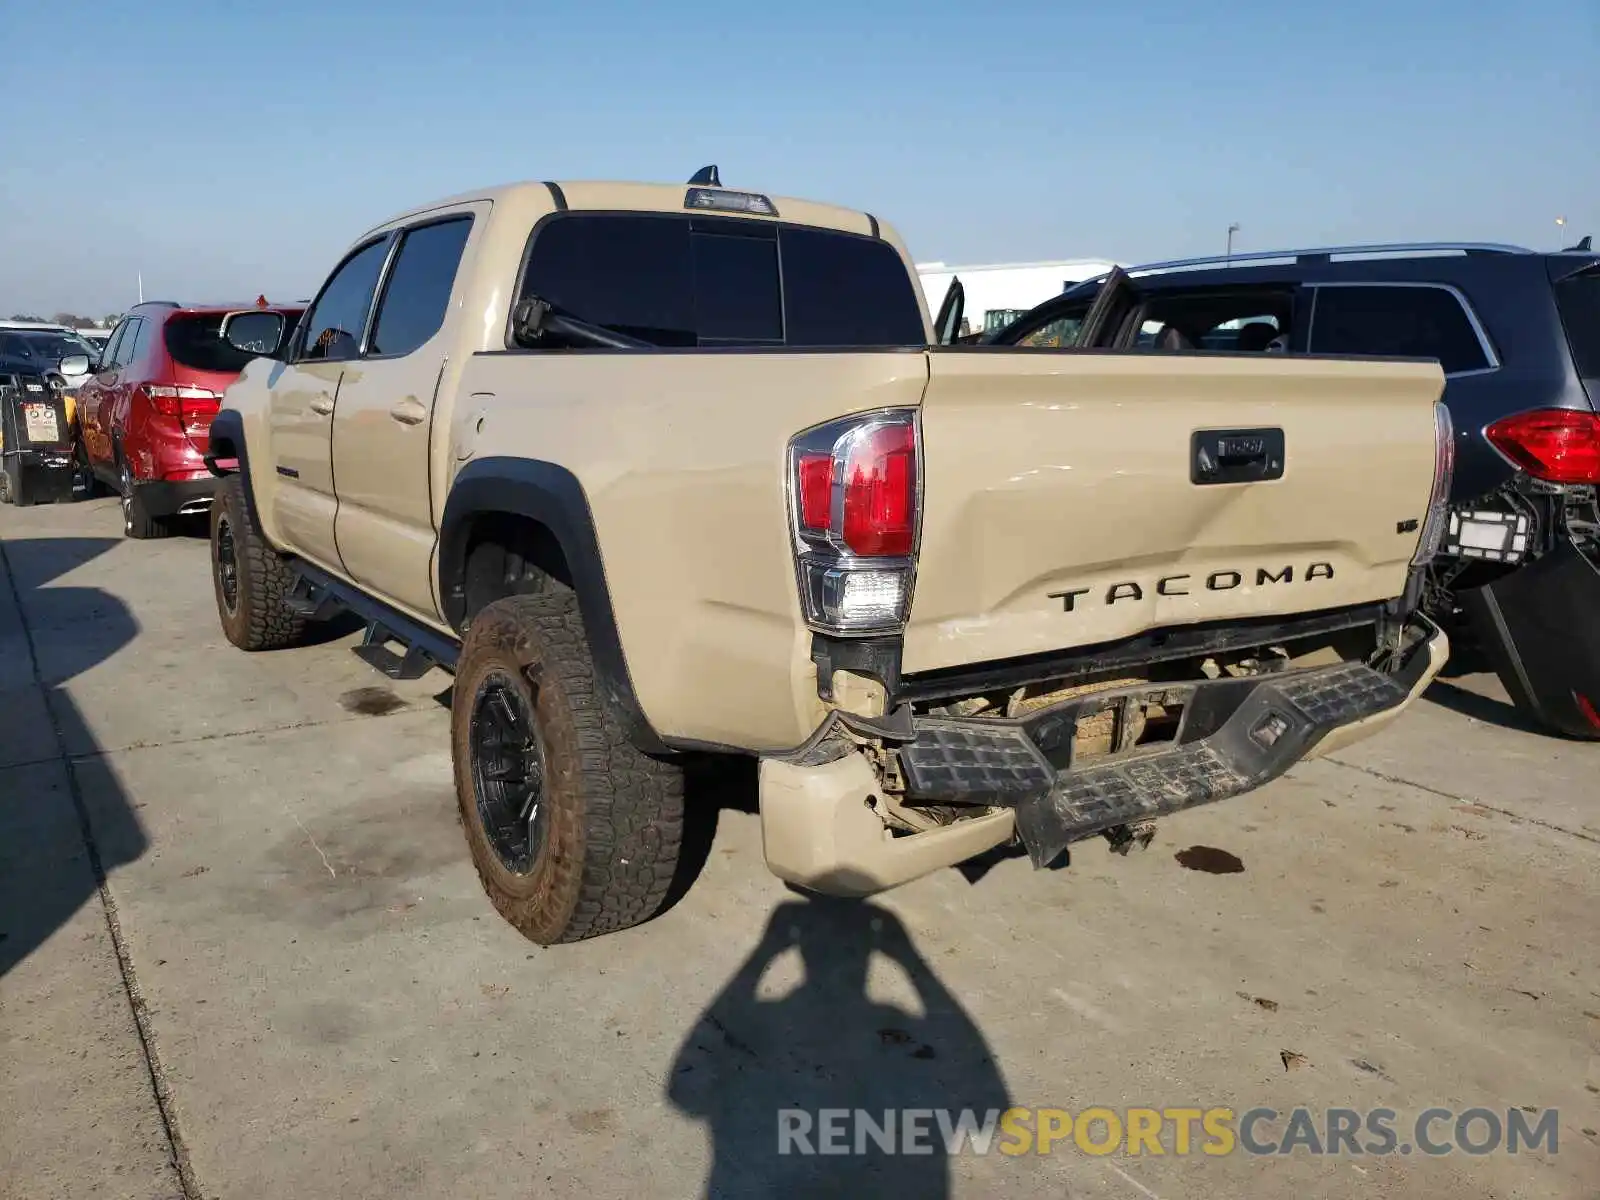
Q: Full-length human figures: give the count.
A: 0